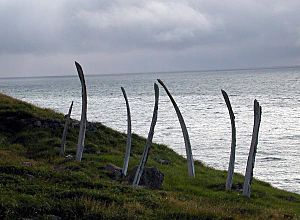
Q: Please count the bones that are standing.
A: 7